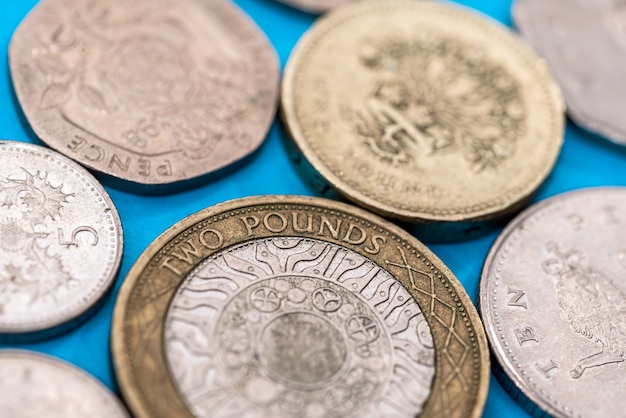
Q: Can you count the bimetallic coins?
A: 1